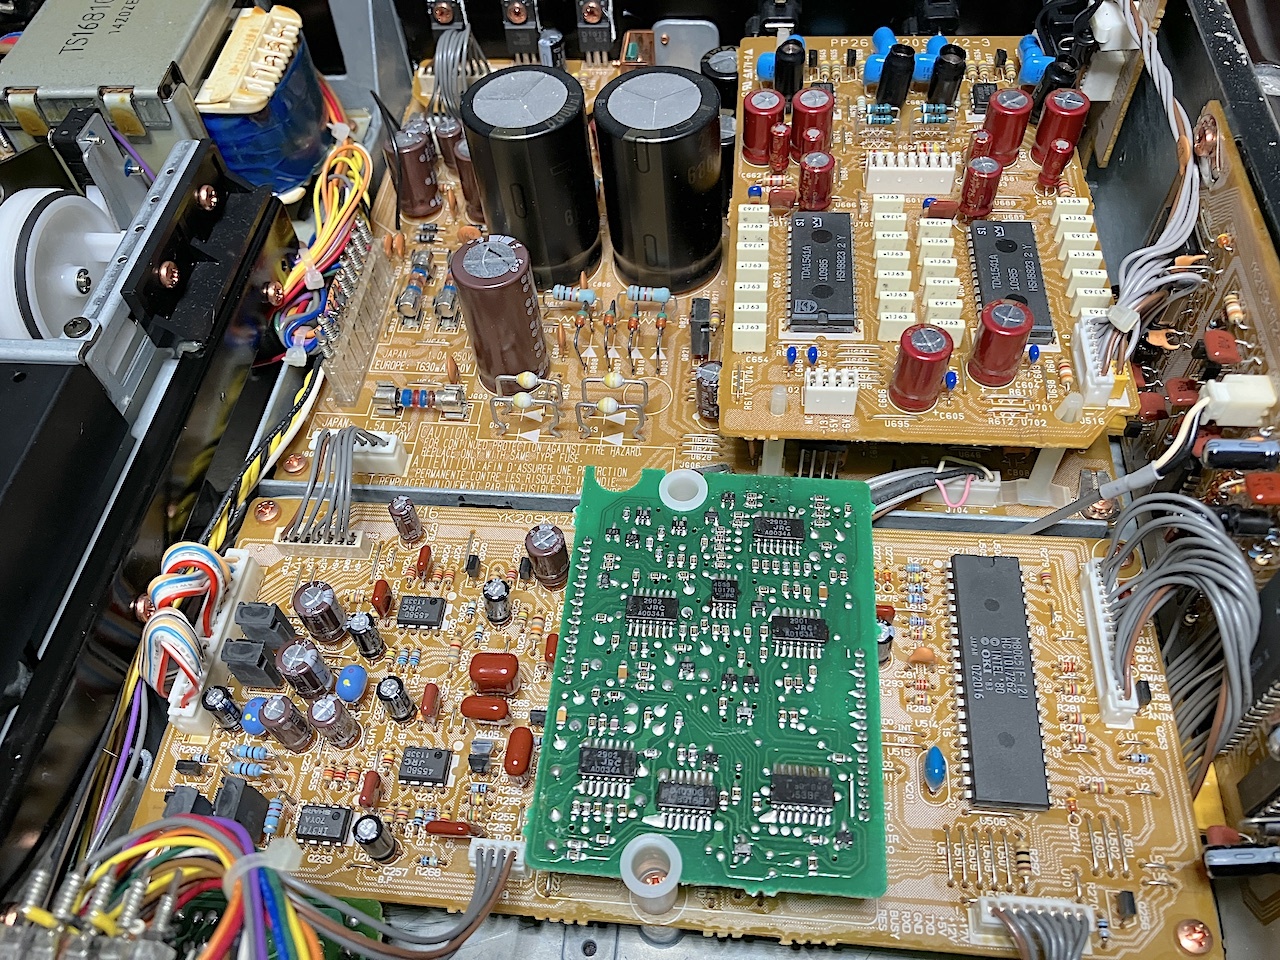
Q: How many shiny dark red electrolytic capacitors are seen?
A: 12